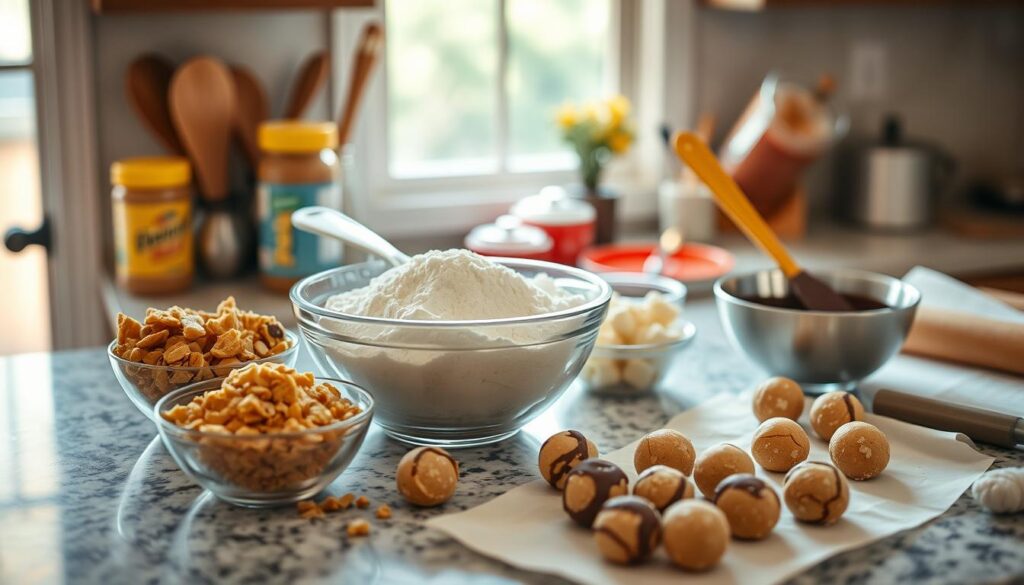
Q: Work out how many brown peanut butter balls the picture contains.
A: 14